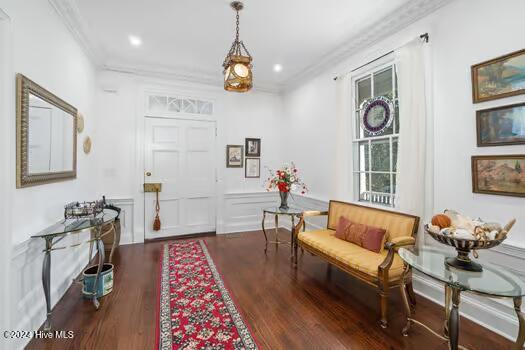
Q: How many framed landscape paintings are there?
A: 3